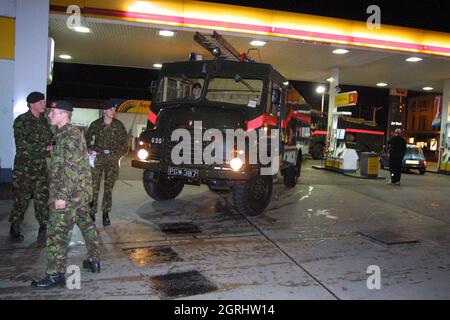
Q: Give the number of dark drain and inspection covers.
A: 4